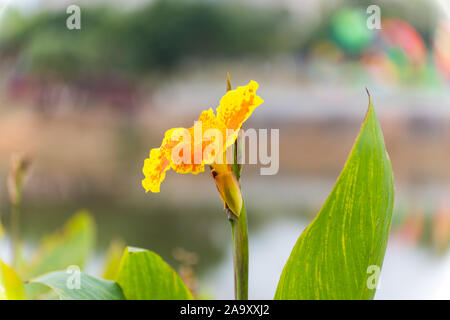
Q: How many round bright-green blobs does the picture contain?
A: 1